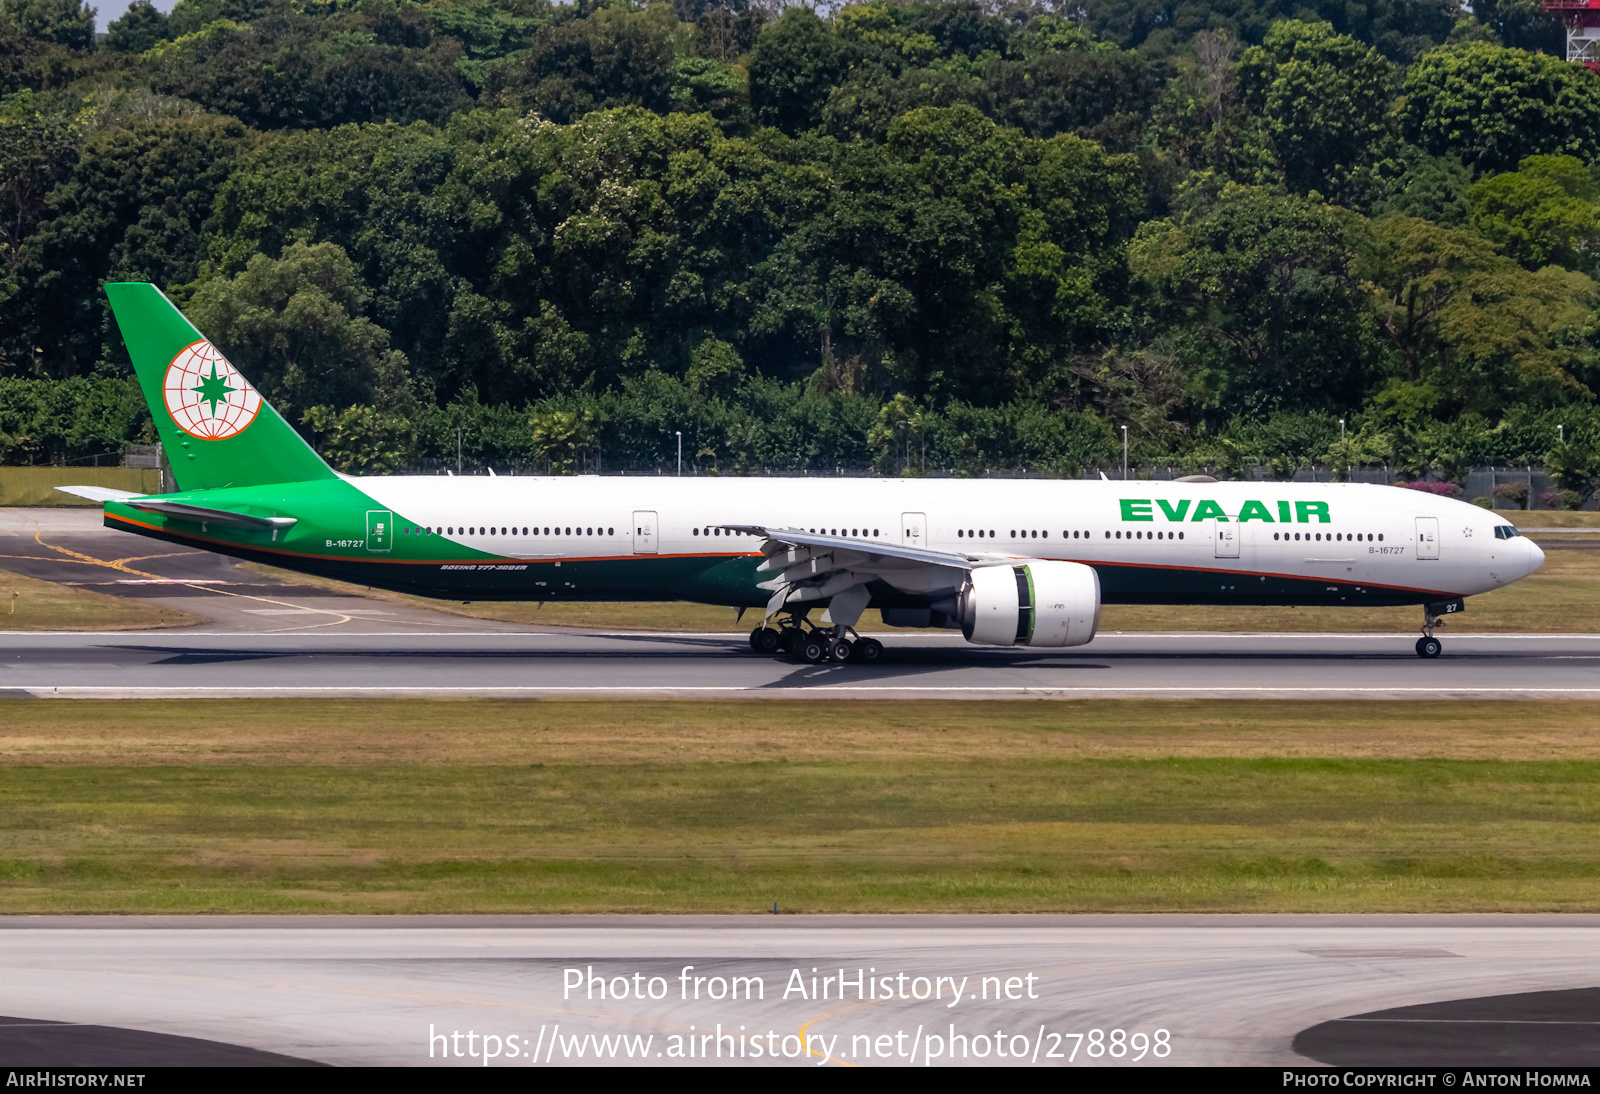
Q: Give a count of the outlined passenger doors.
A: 5